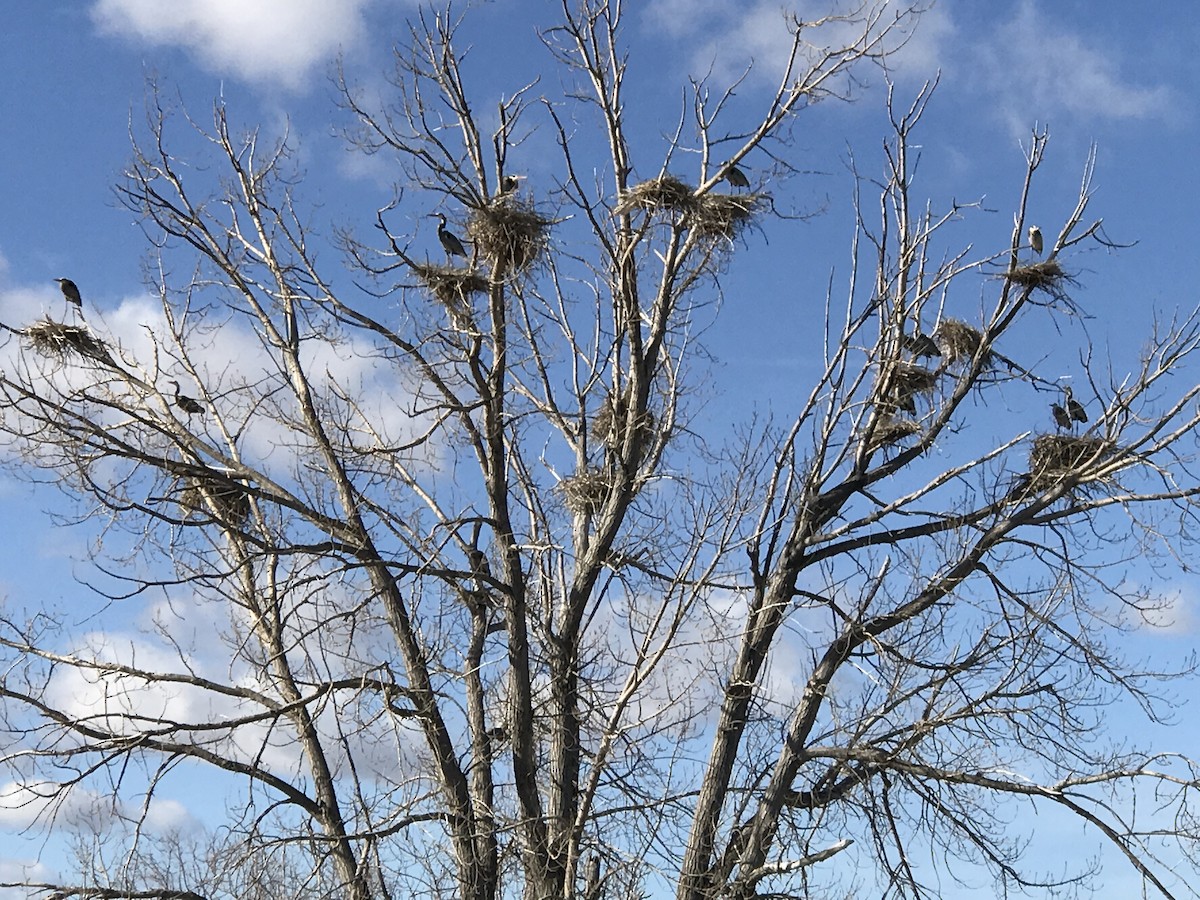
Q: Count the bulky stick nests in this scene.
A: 13